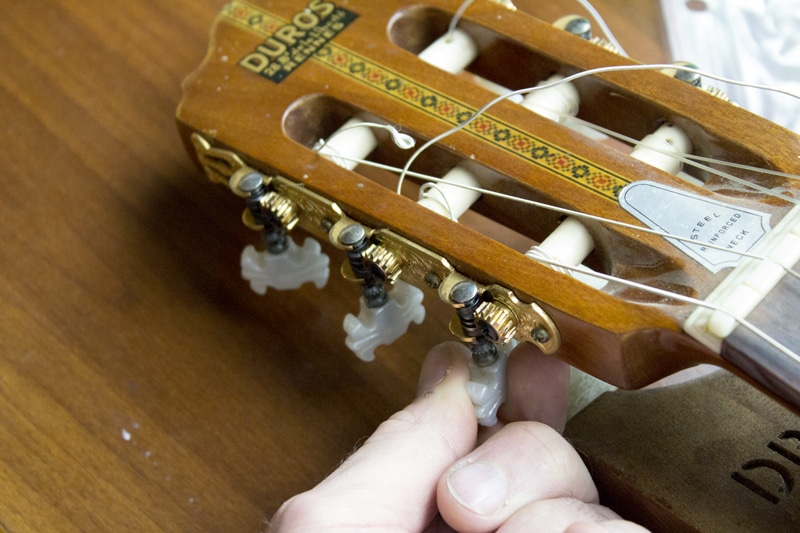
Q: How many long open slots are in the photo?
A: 2